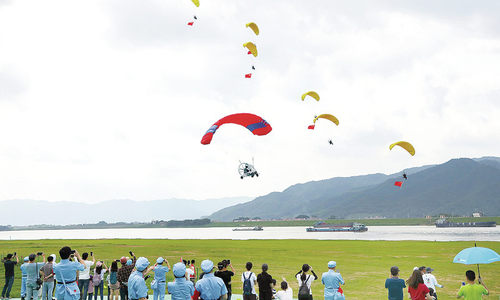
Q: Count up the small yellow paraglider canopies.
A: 6